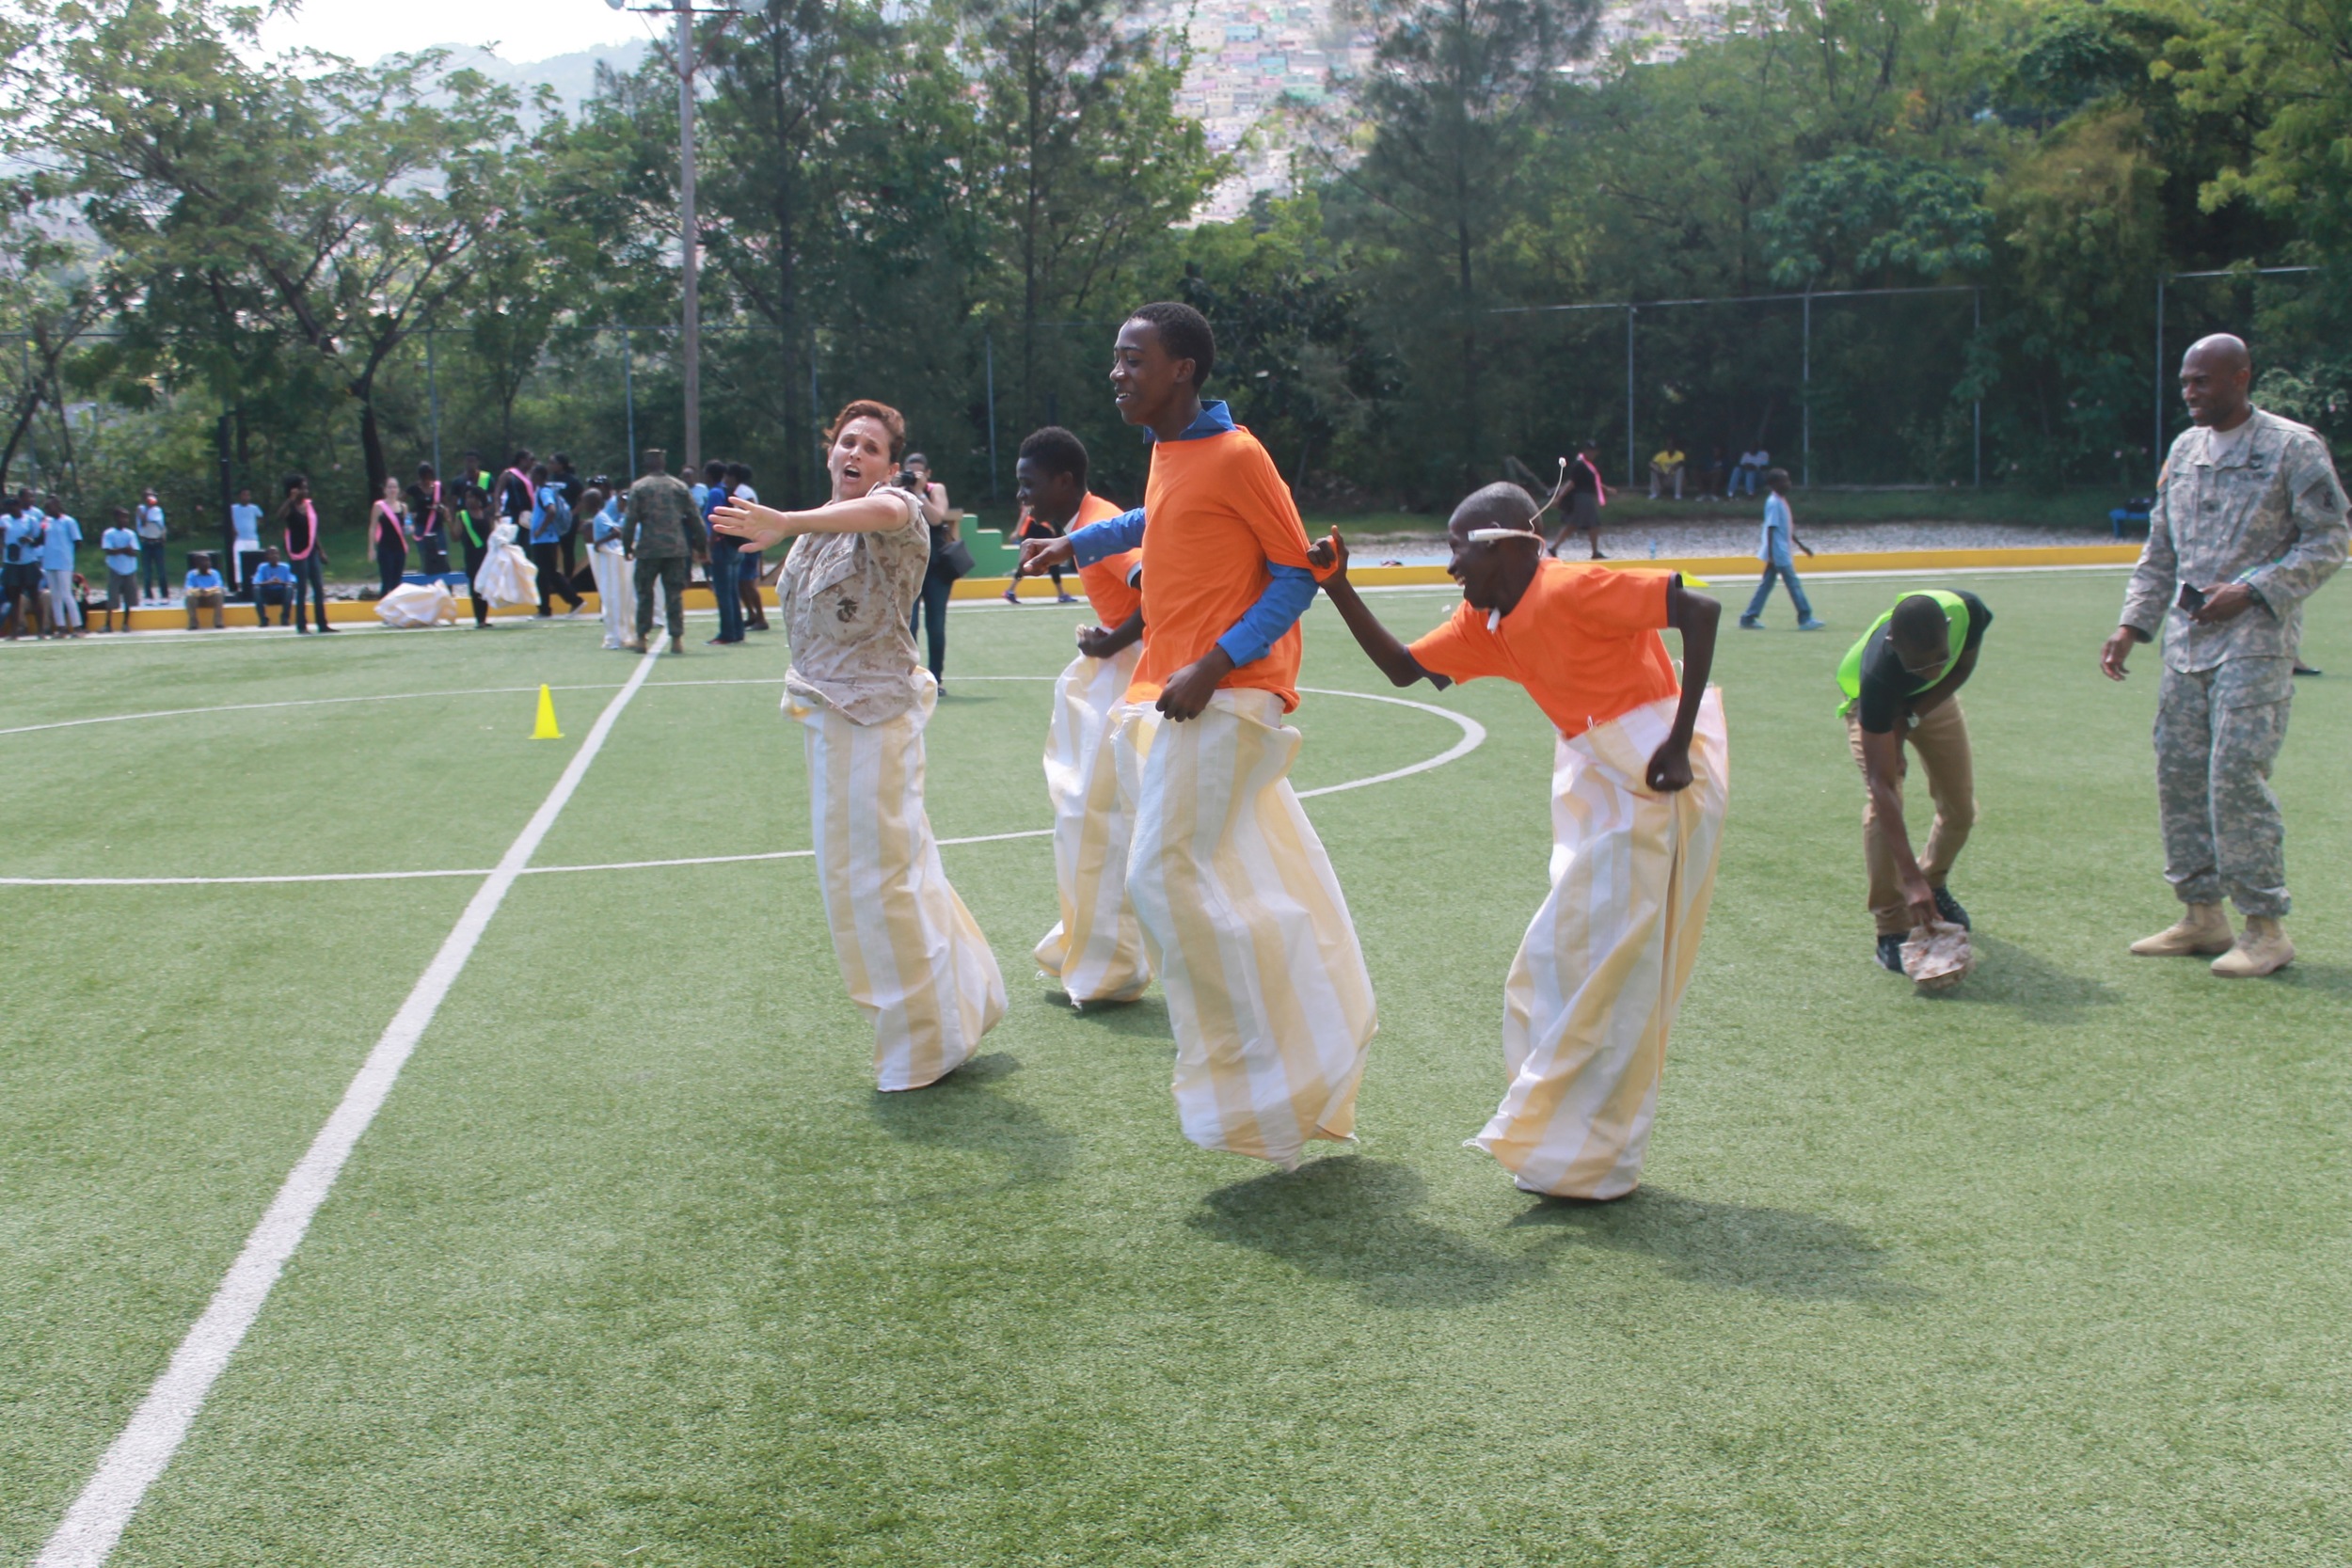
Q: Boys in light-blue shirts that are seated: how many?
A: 2